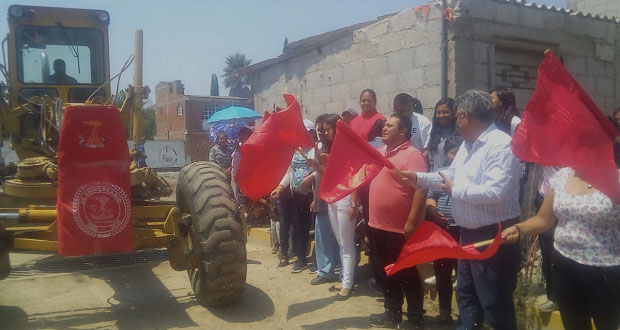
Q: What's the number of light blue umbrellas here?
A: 1